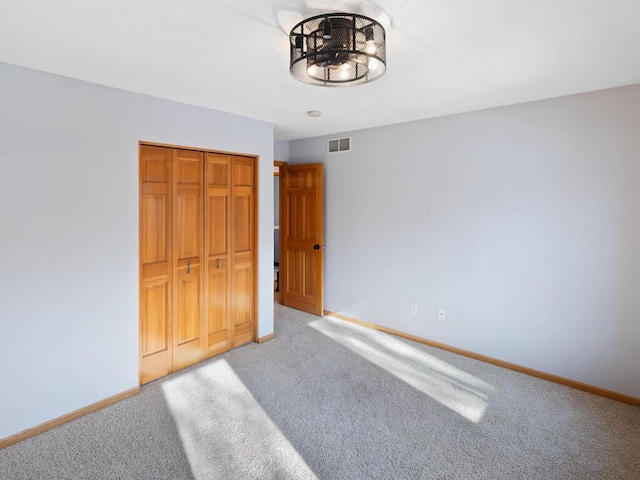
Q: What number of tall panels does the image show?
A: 12